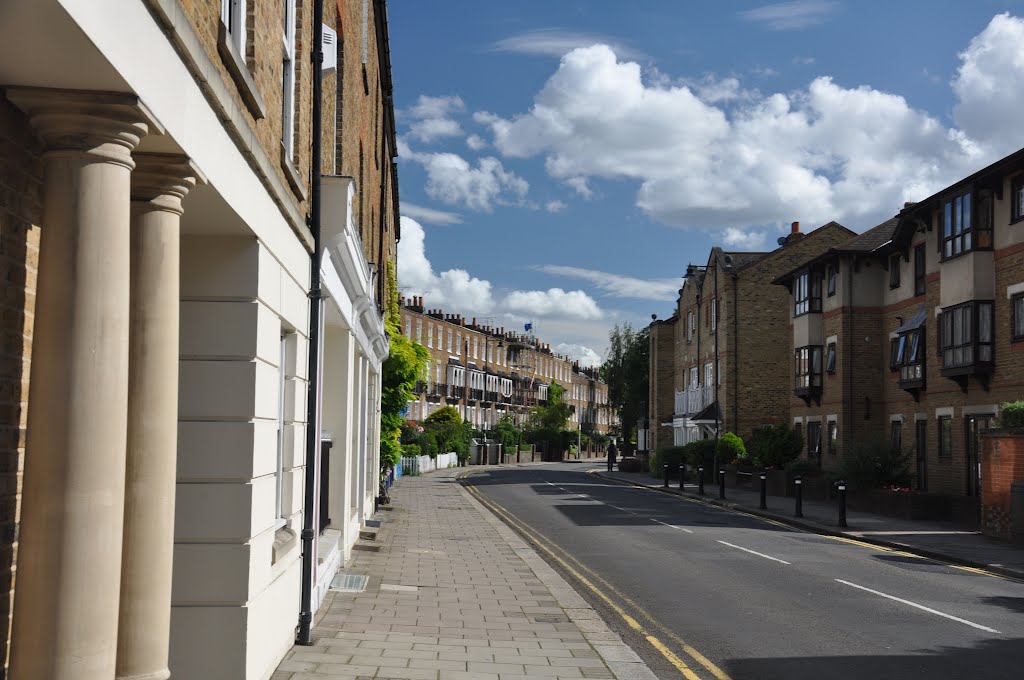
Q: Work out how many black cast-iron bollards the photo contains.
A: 7